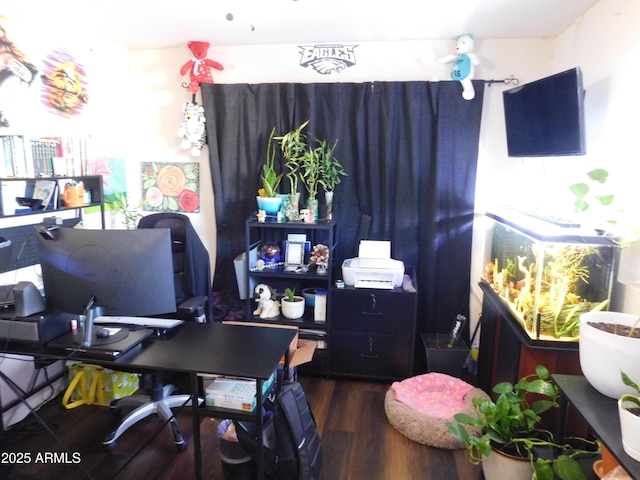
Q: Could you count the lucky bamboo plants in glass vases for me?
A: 3